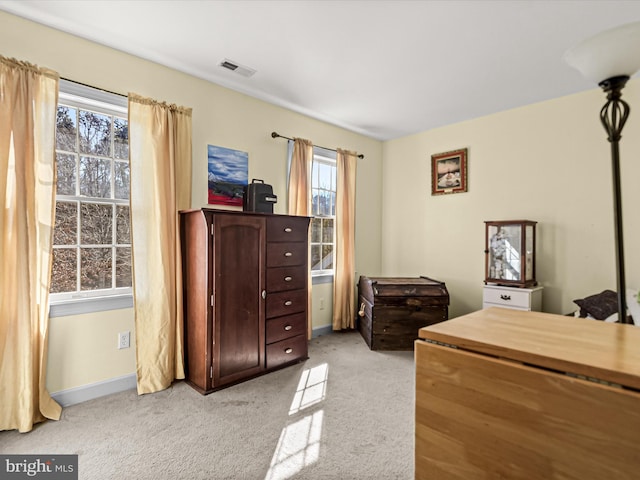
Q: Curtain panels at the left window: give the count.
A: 2